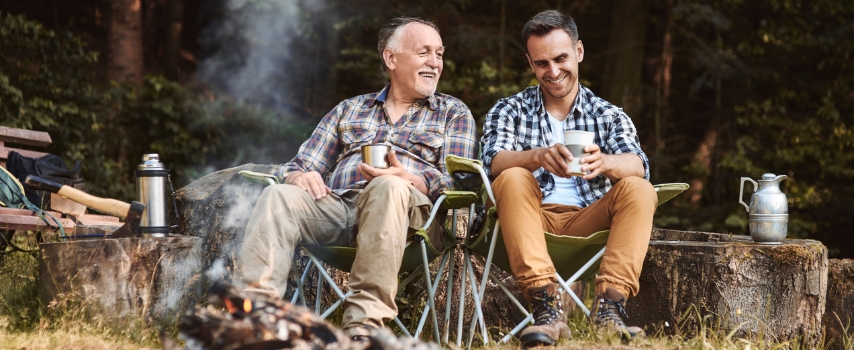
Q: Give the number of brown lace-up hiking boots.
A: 2